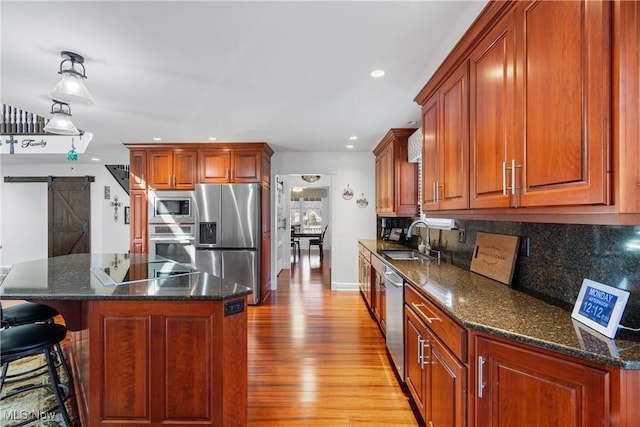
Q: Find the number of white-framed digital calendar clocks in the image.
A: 1